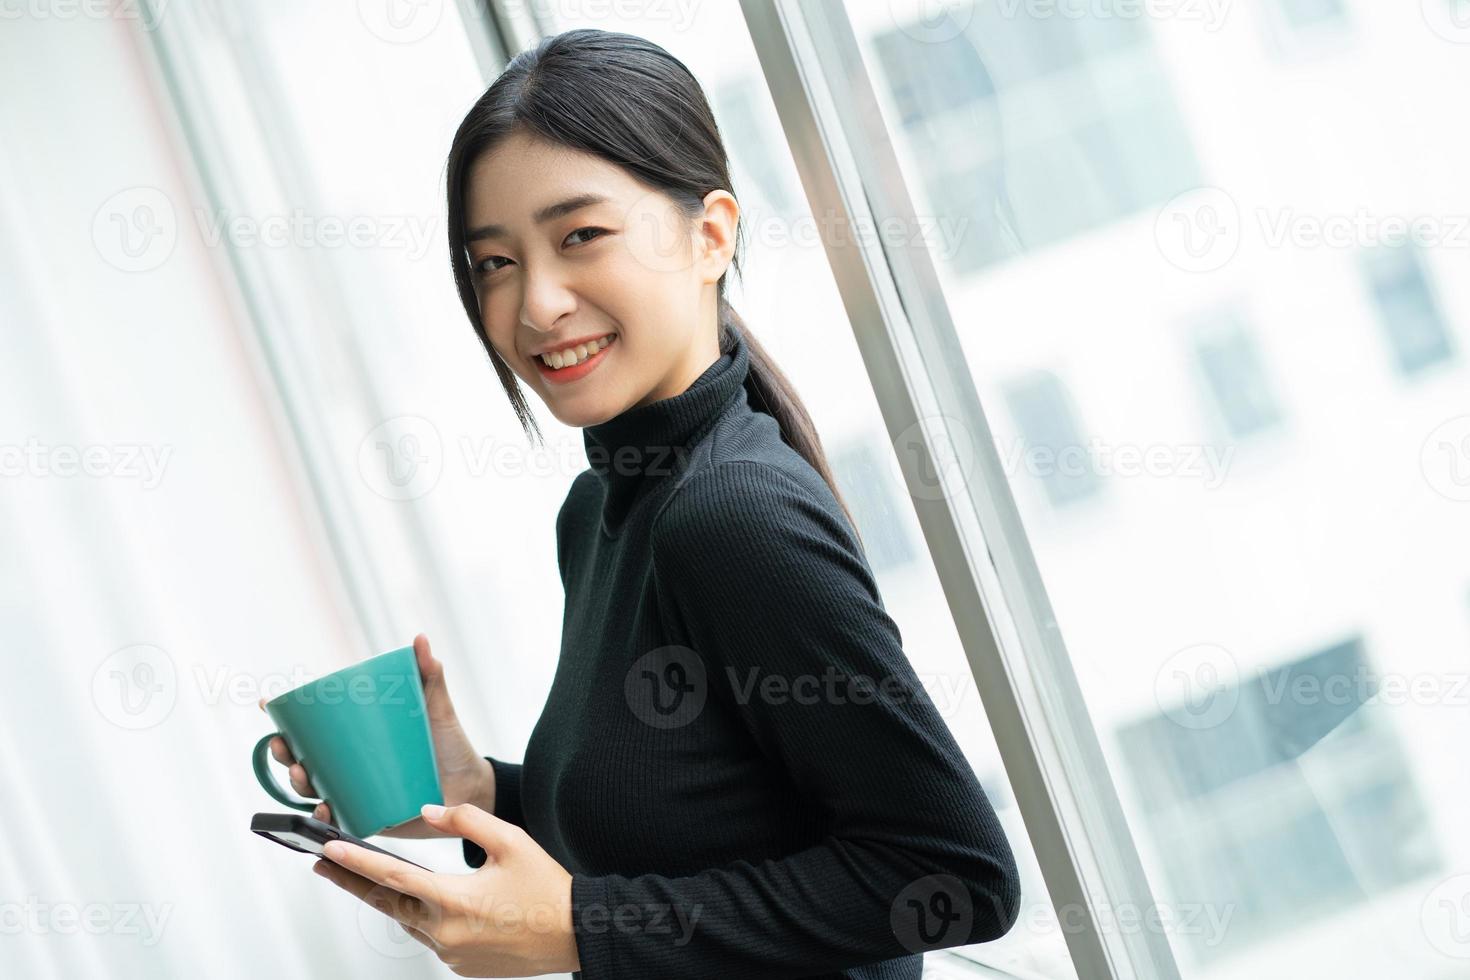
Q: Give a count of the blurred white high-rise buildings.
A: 1